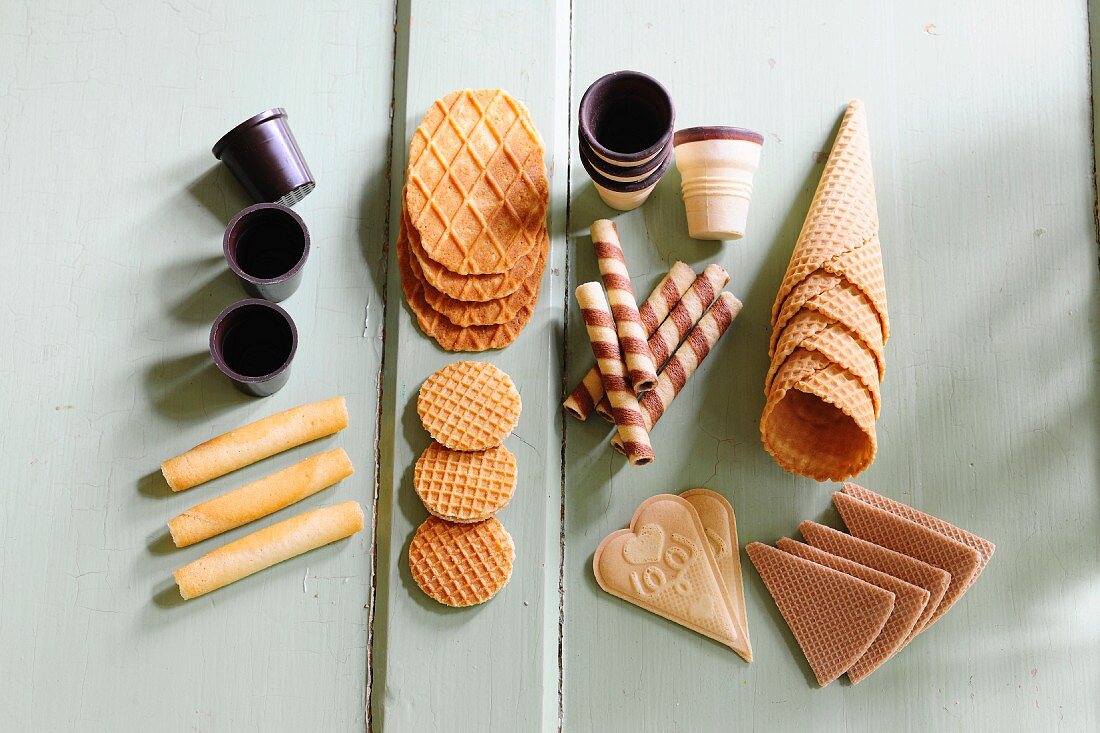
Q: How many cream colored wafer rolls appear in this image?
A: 3